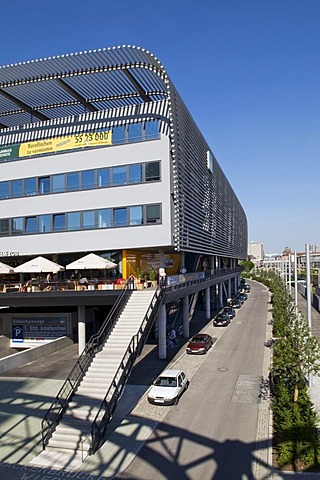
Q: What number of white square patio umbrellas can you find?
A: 3